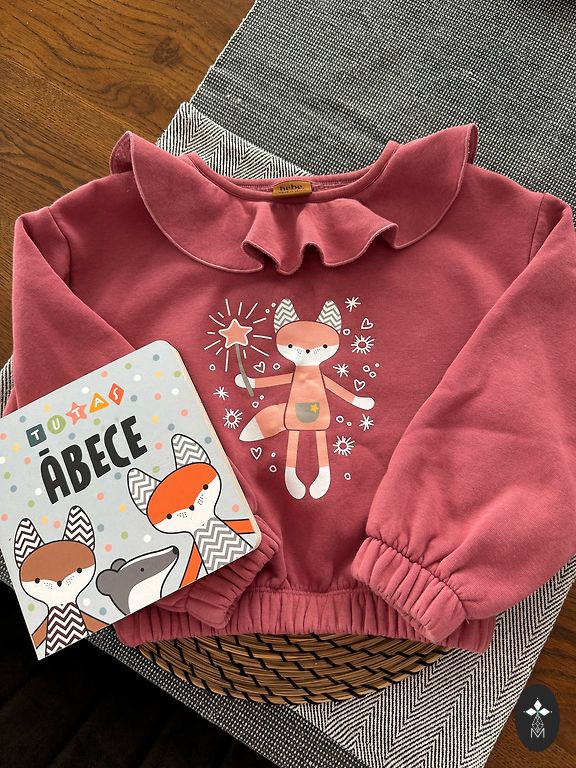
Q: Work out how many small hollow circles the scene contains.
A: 15